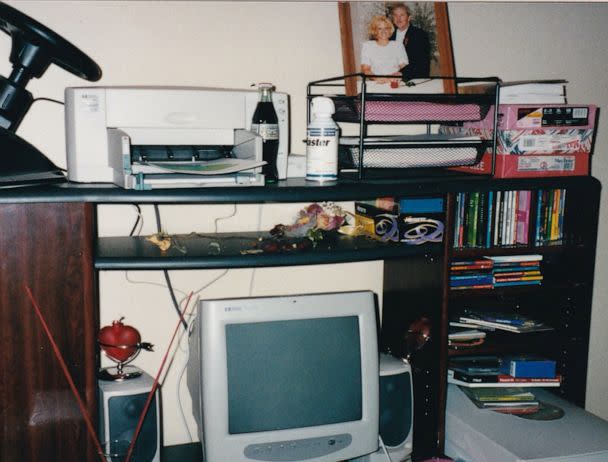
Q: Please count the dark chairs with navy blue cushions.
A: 0